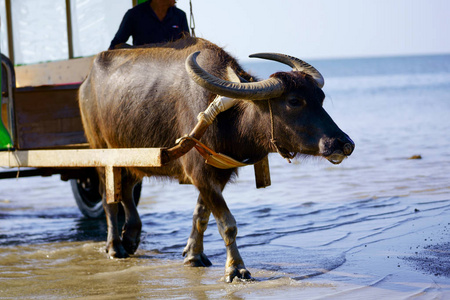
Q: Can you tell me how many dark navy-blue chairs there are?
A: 0